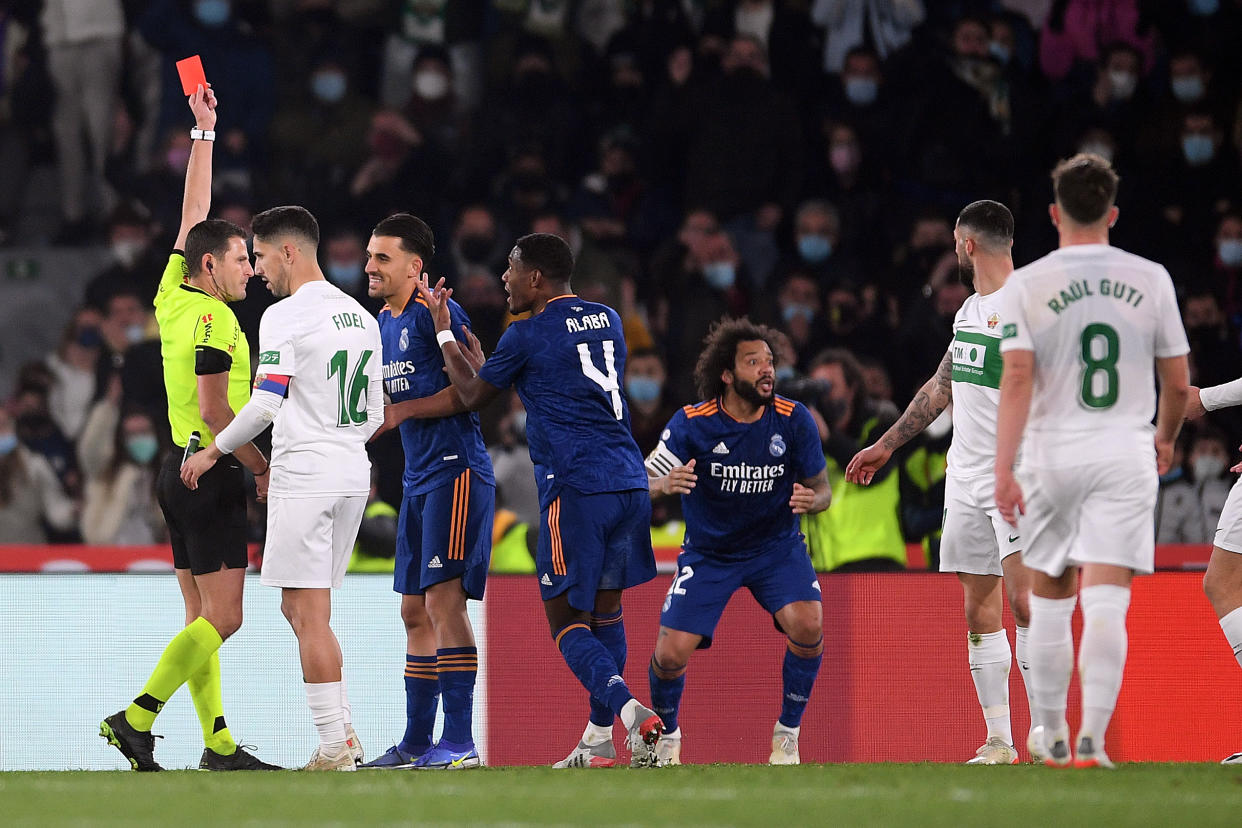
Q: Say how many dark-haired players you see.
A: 6